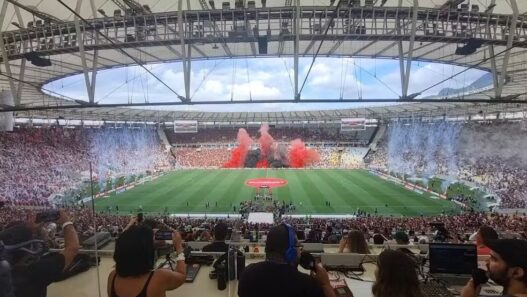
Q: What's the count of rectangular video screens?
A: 2